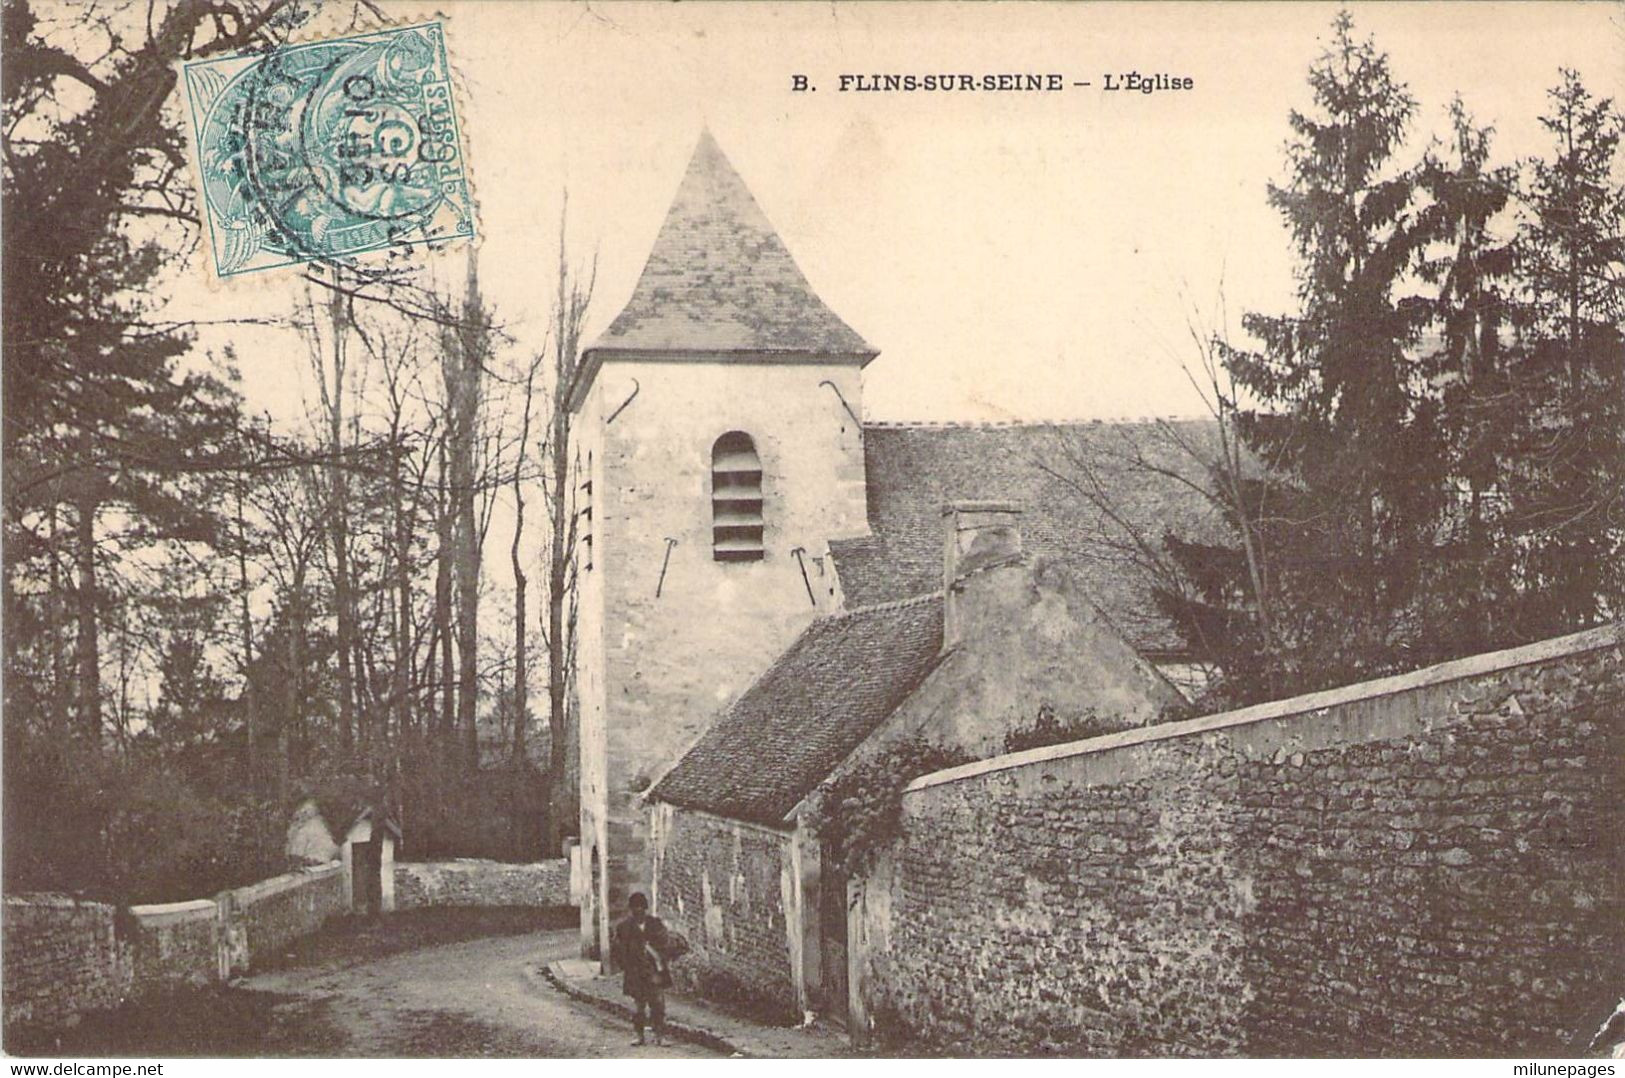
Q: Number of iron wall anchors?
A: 4